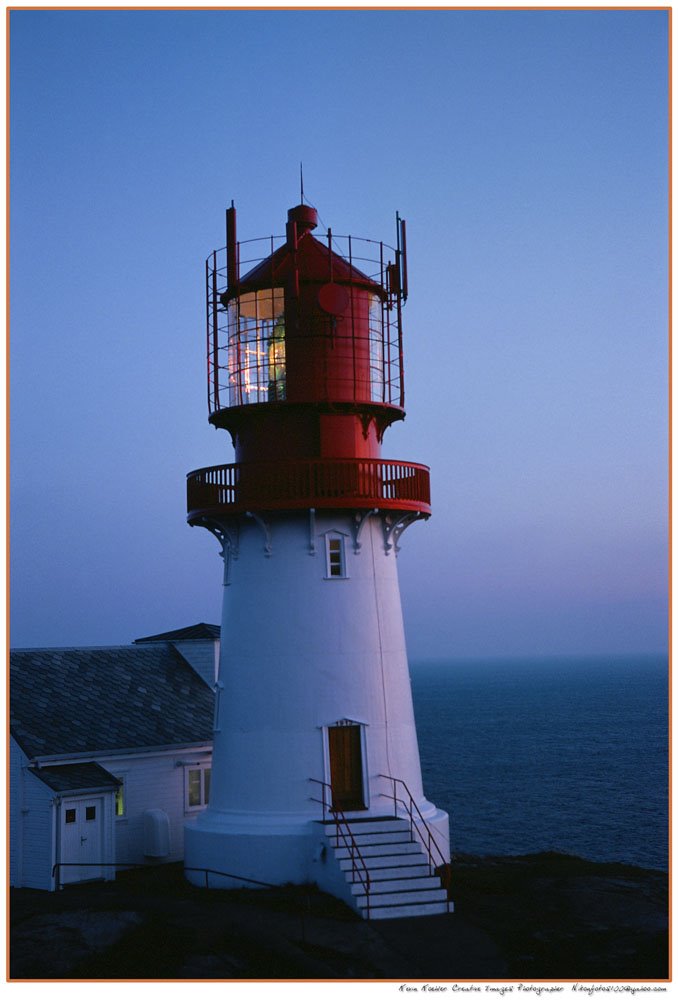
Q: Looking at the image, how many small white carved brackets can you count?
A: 7